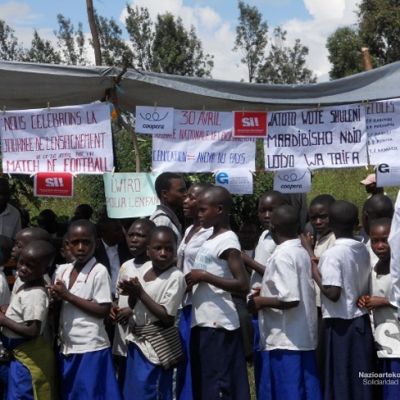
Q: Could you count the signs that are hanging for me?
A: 11